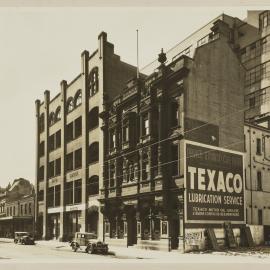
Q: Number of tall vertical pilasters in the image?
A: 5